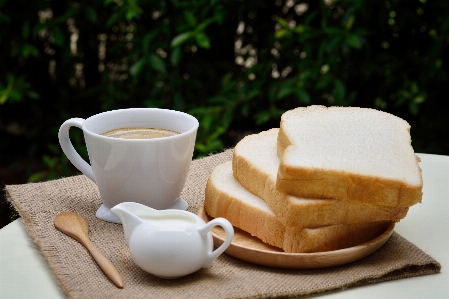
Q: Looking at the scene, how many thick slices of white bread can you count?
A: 3